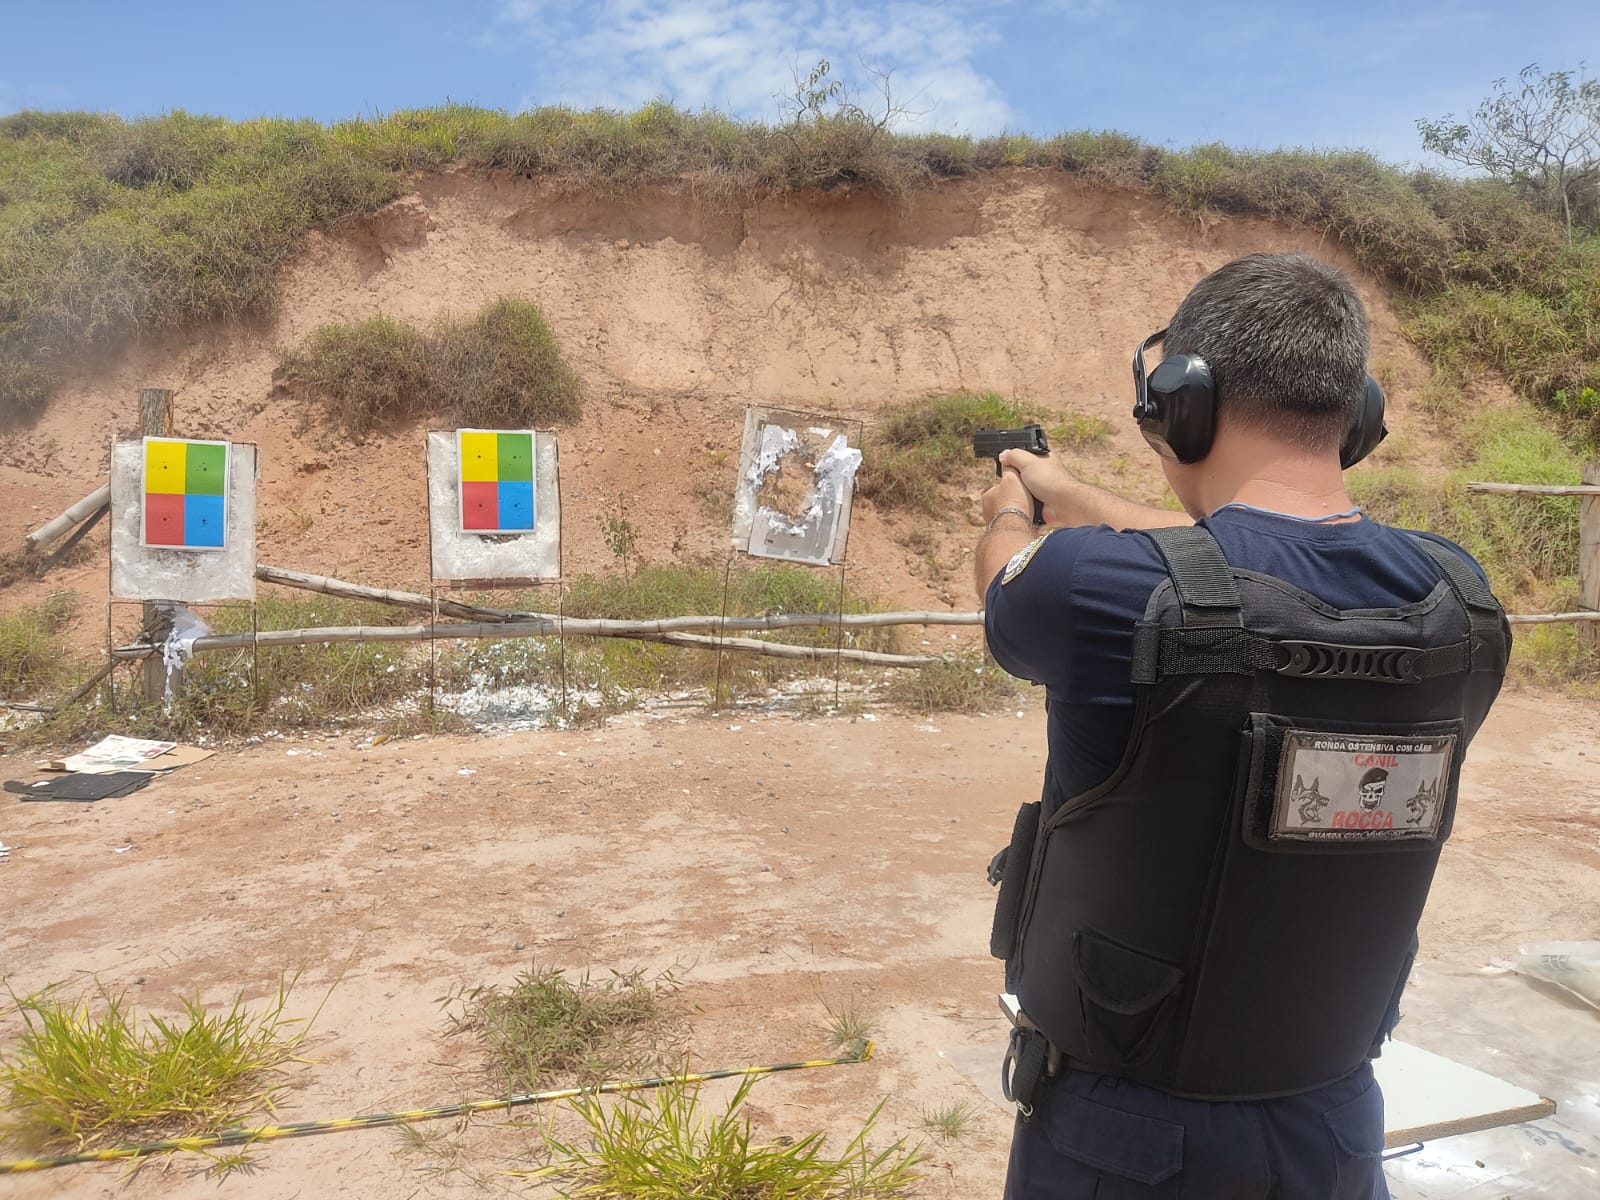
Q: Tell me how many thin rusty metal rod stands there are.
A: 3